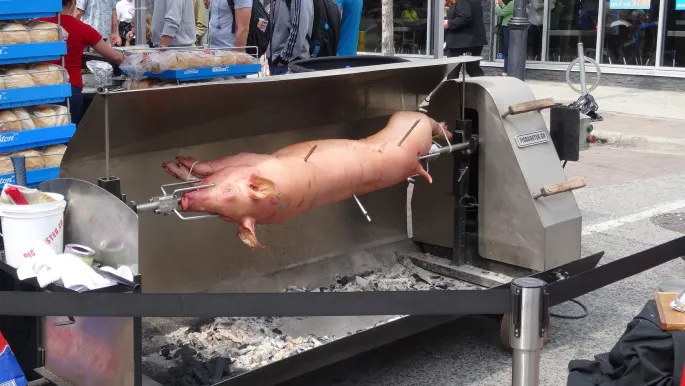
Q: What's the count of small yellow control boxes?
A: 0